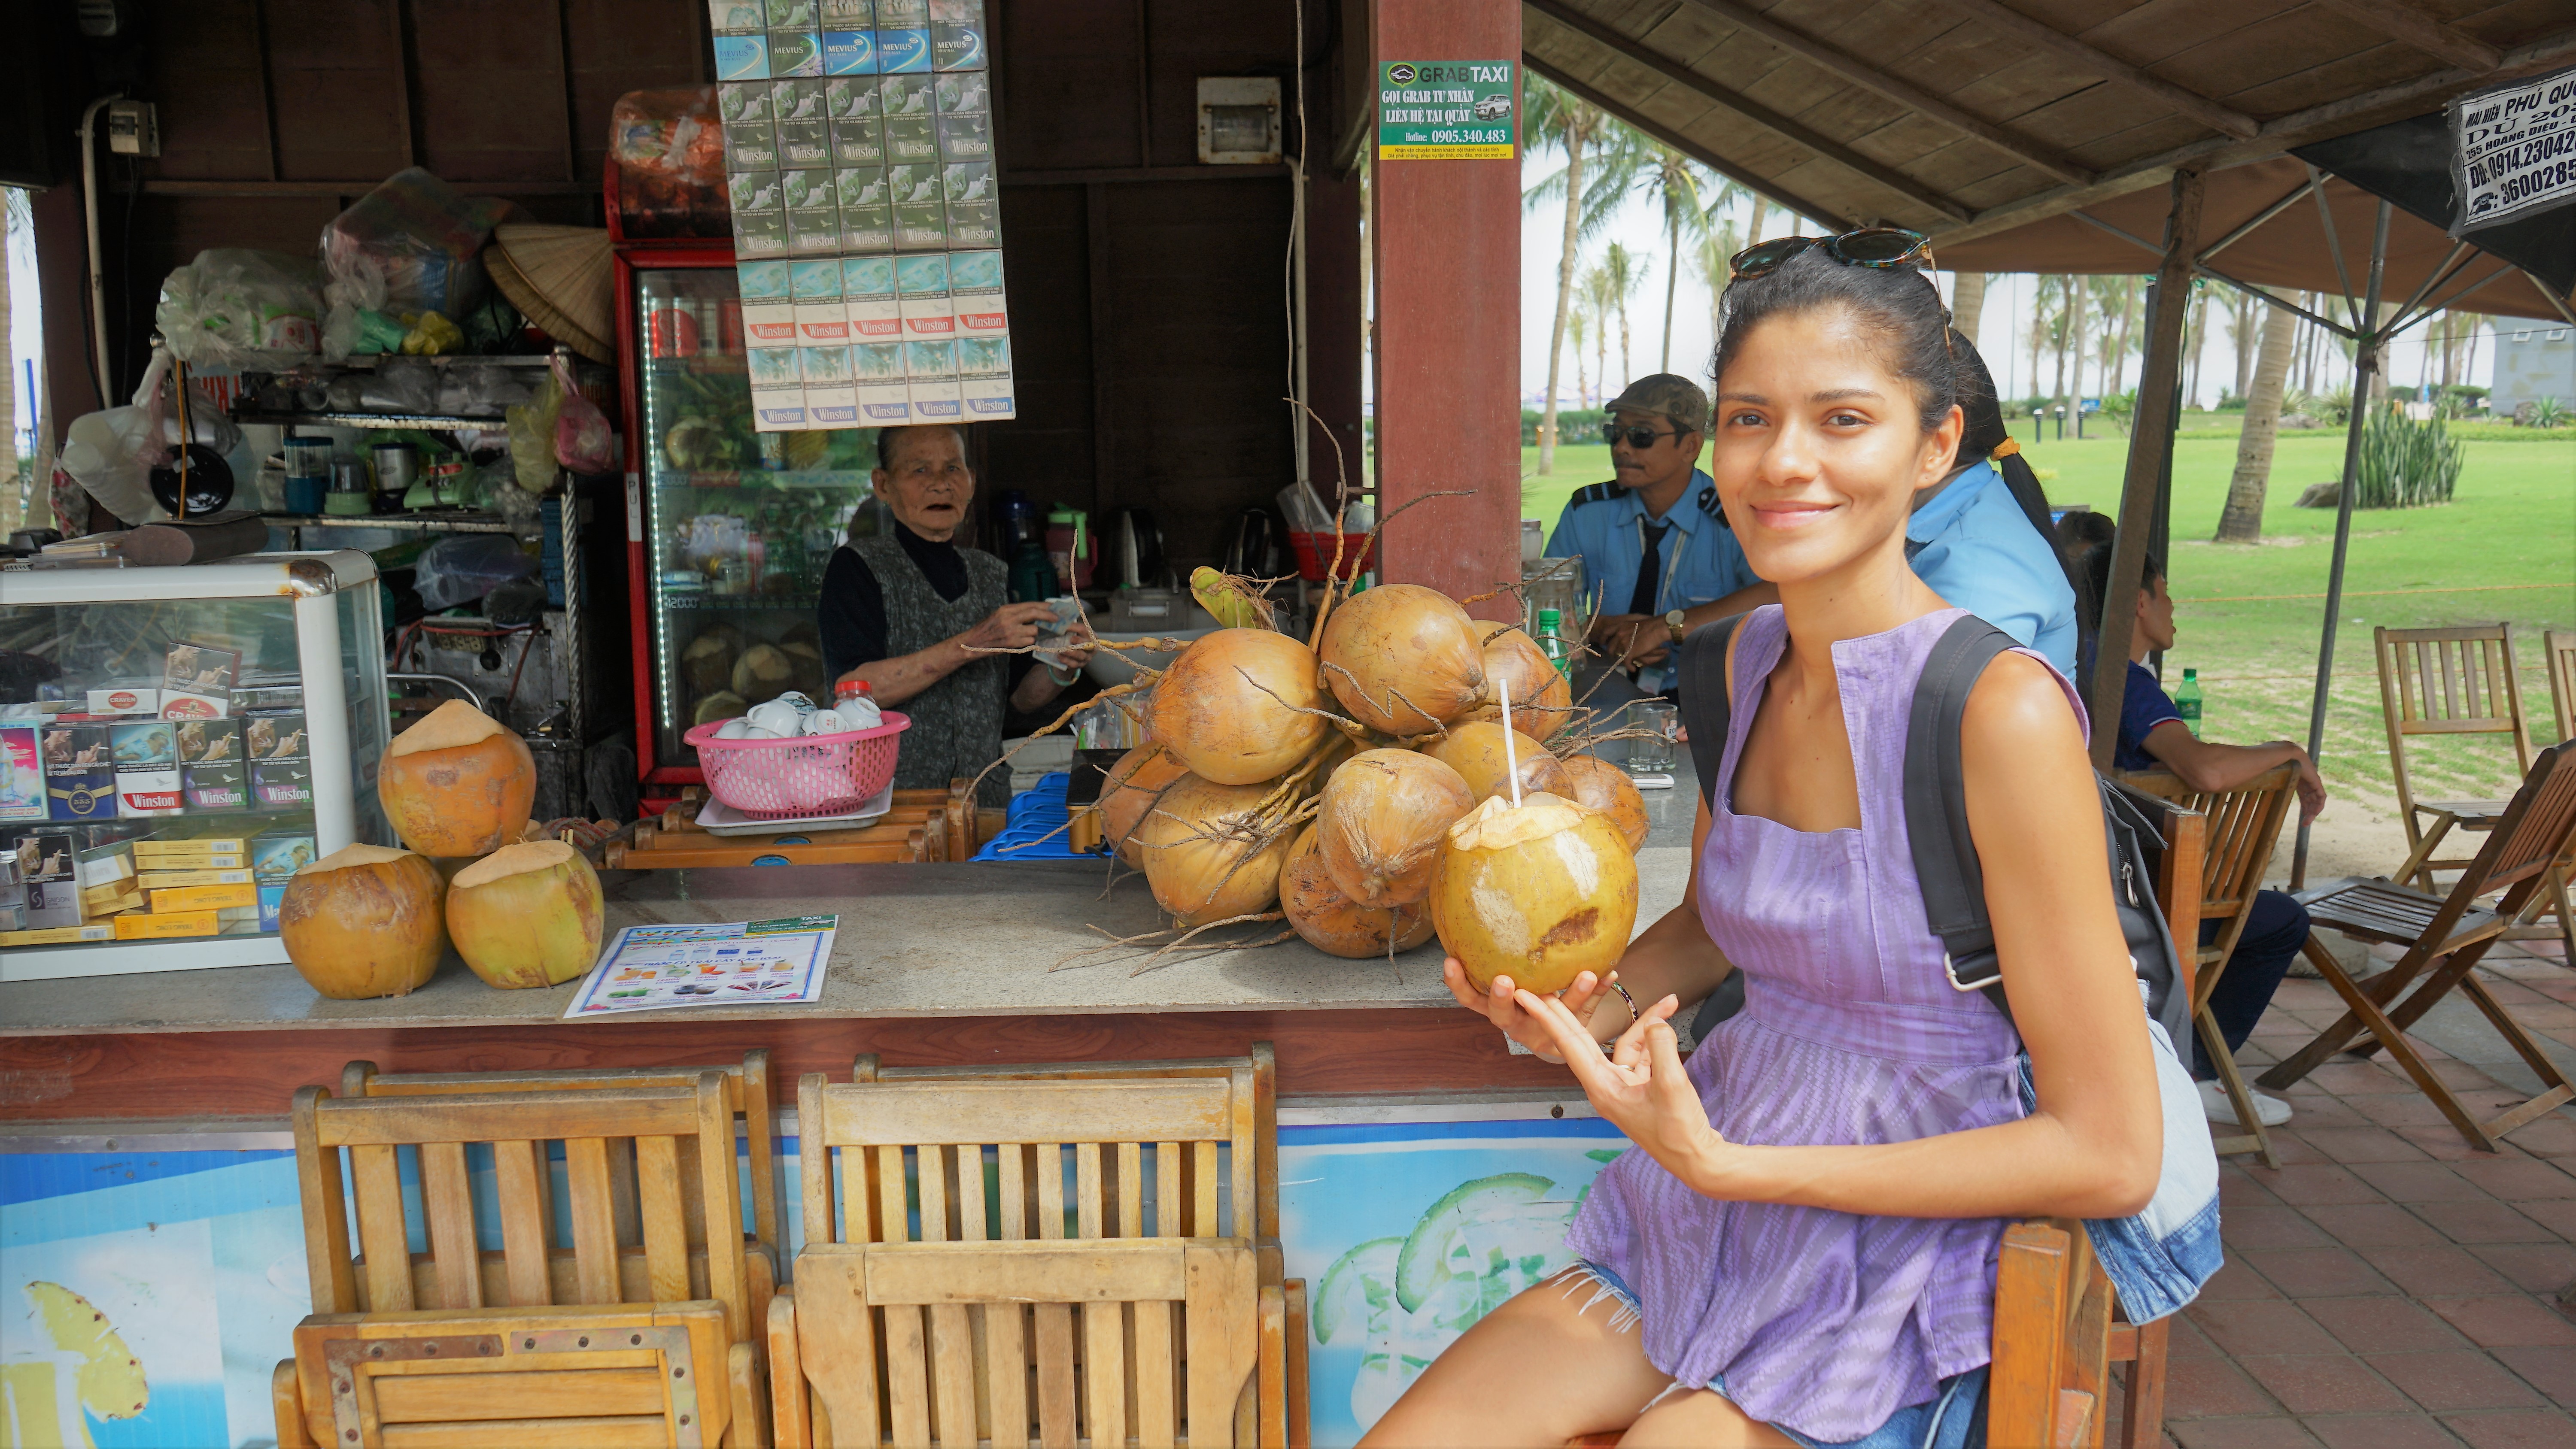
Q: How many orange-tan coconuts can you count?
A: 13